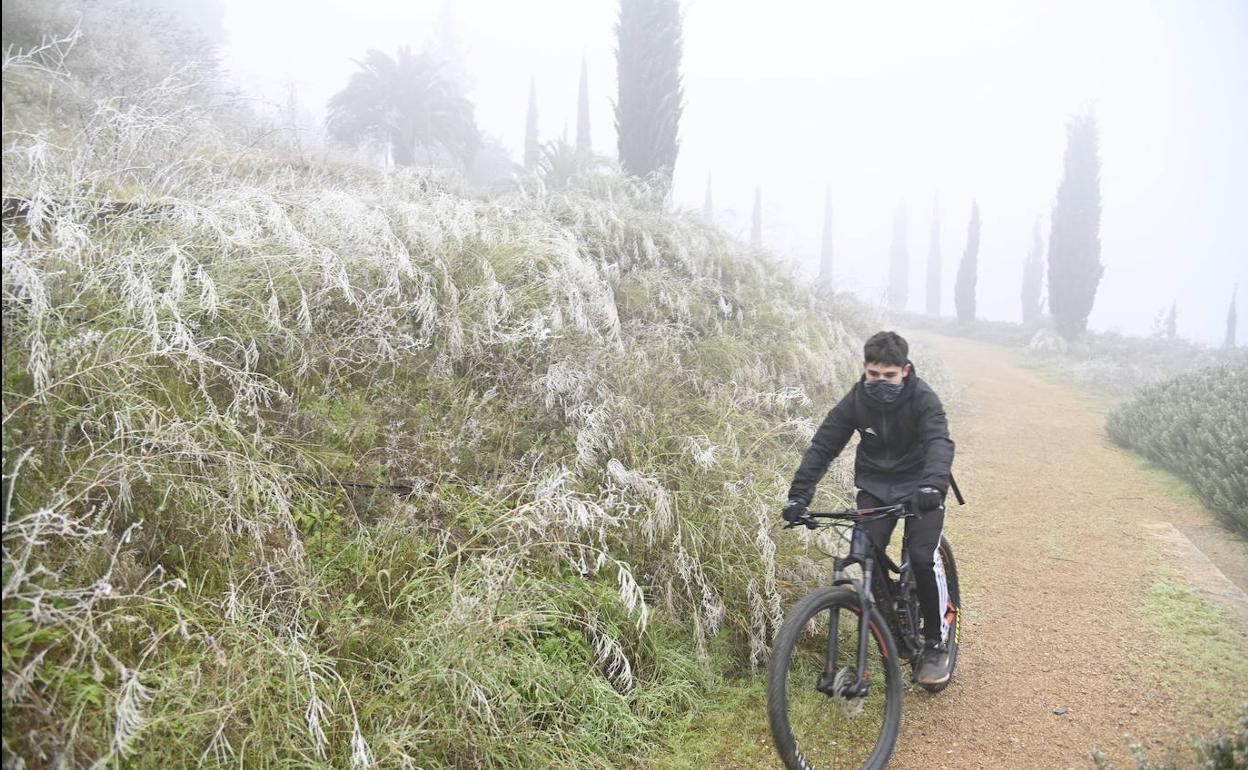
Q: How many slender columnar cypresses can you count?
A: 13